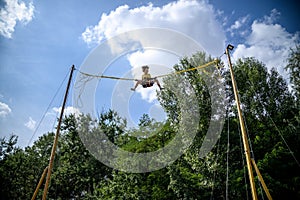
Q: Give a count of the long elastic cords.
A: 2